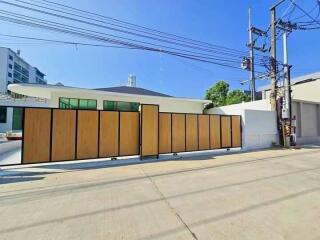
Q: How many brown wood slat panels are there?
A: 13